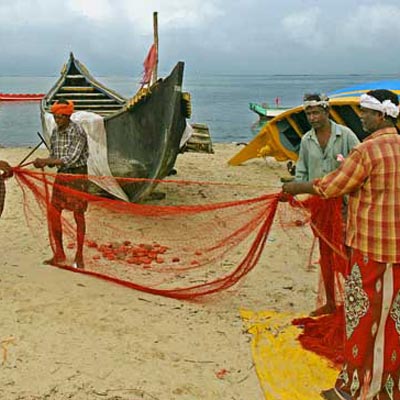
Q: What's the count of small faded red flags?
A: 1